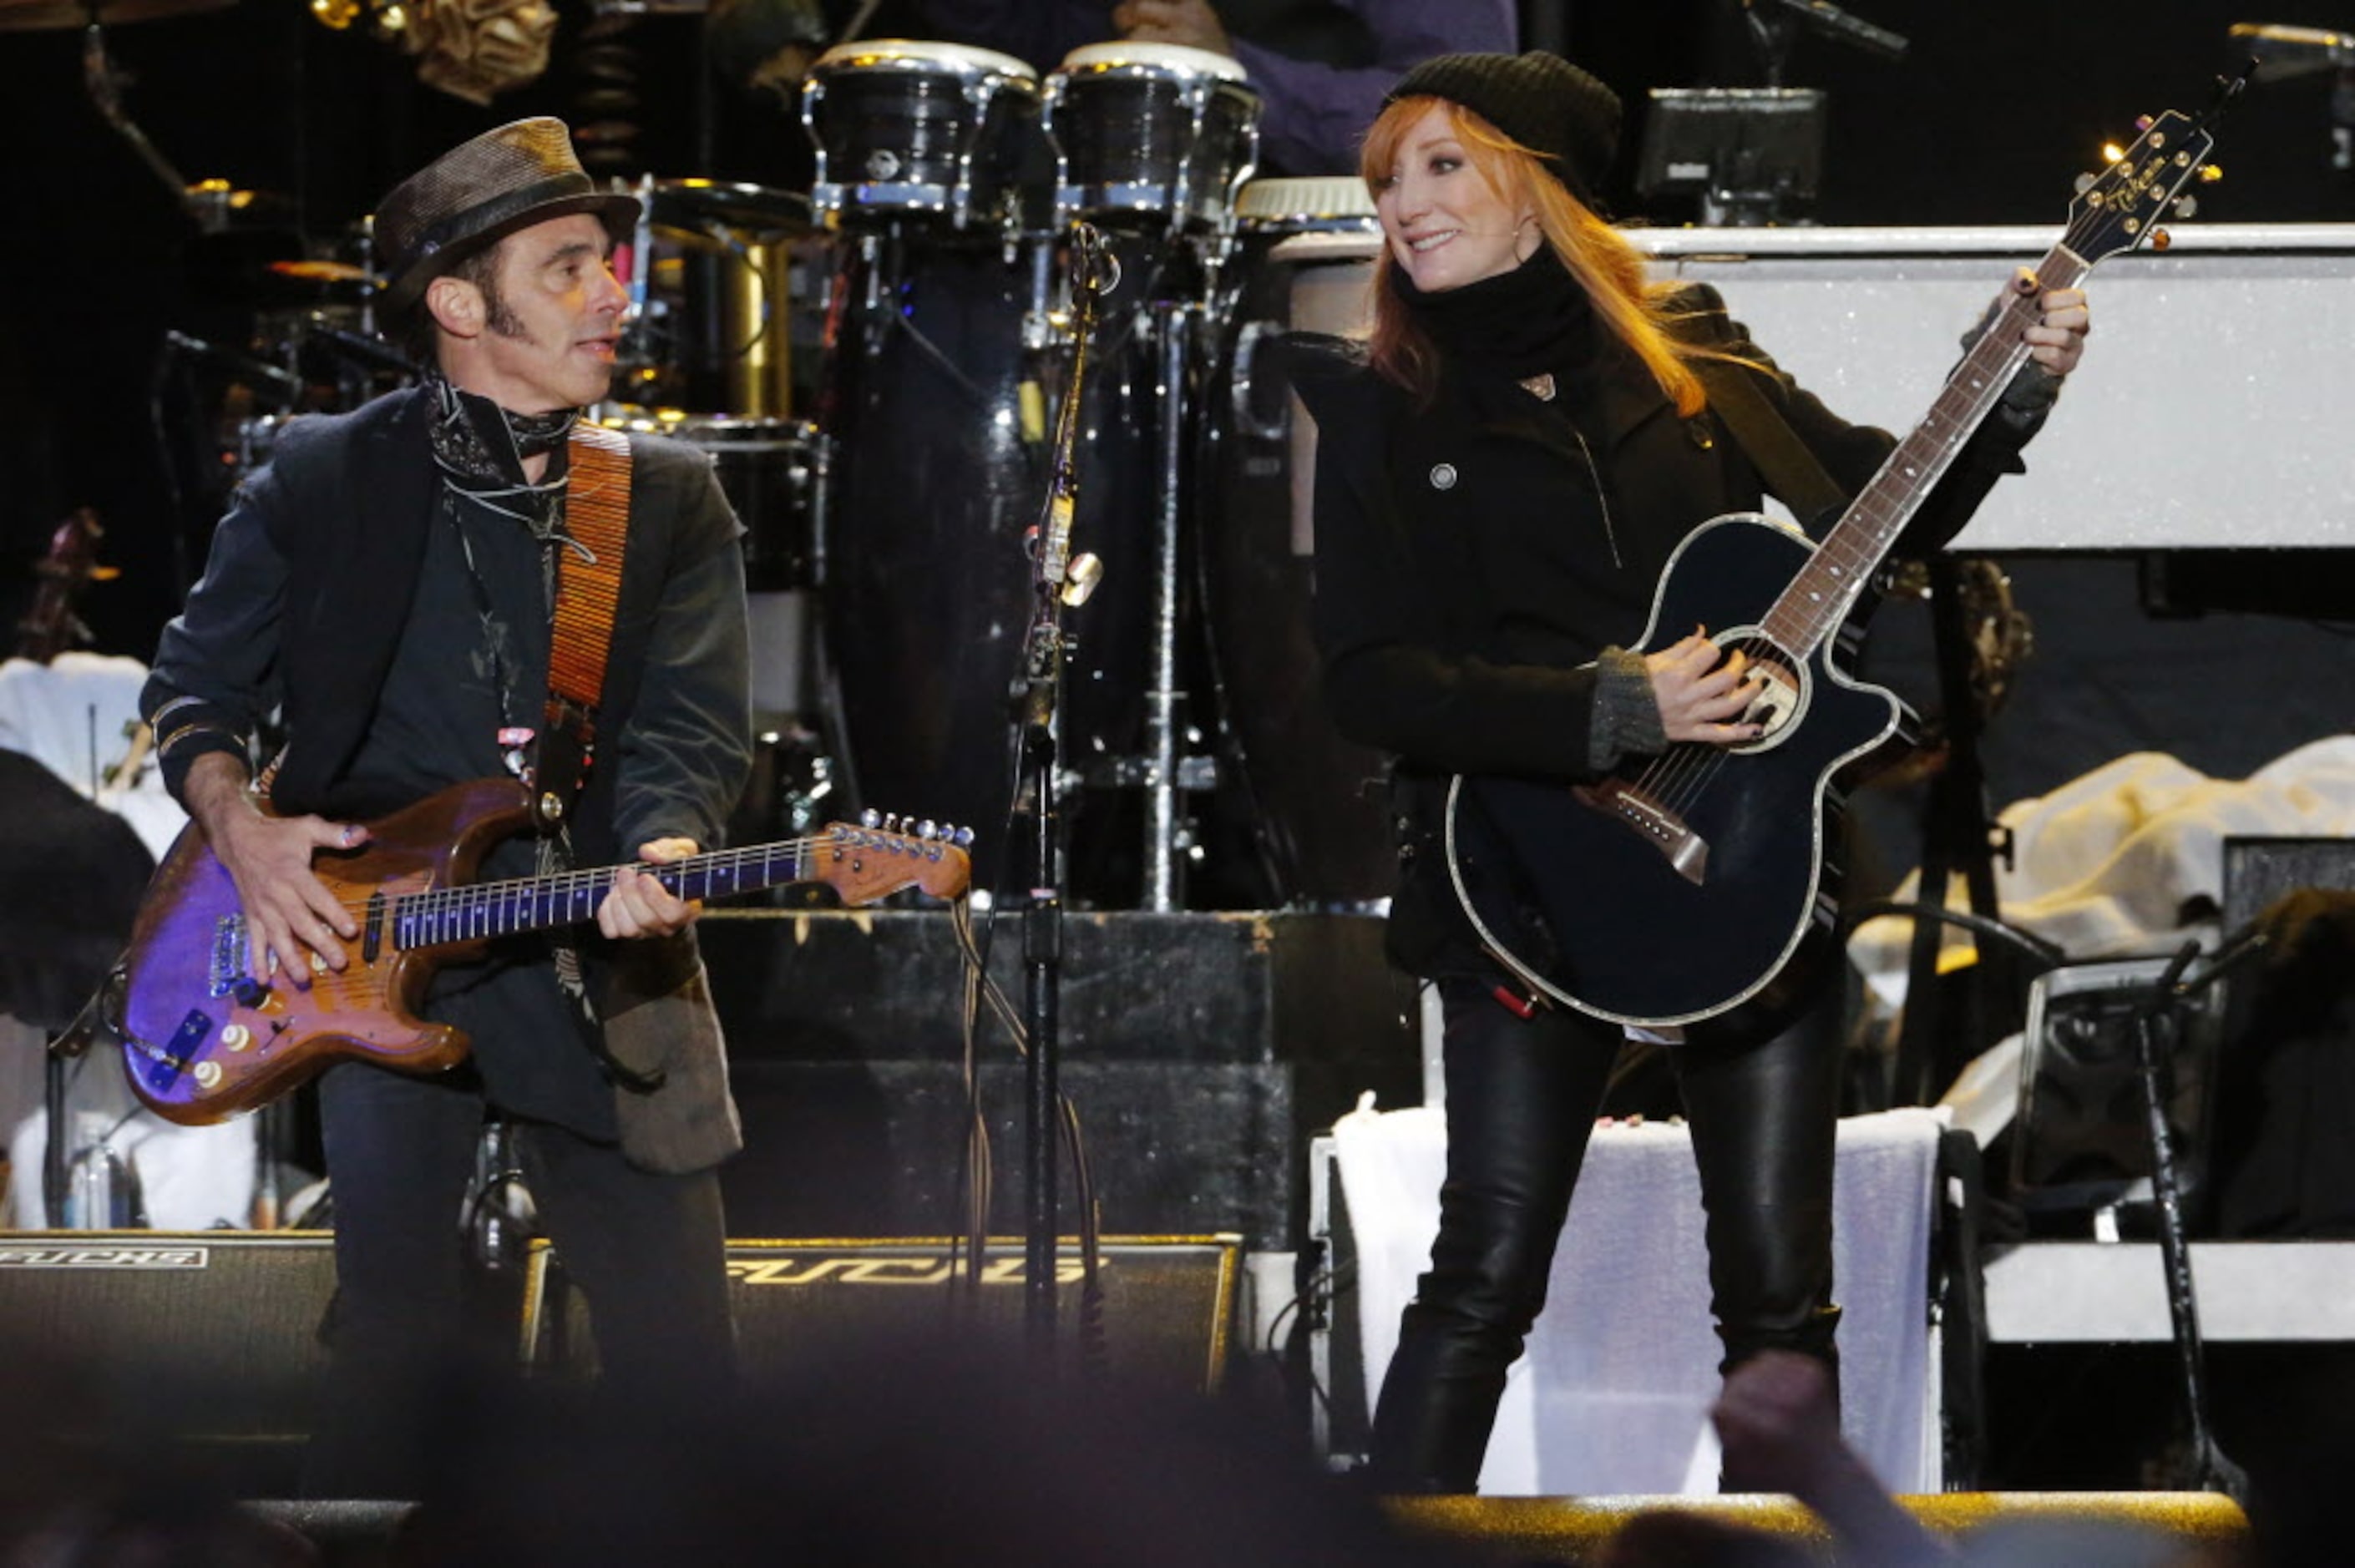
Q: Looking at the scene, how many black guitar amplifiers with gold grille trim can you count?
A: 2